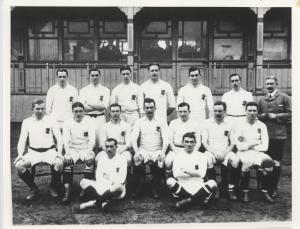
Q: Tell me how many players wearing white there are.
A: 15